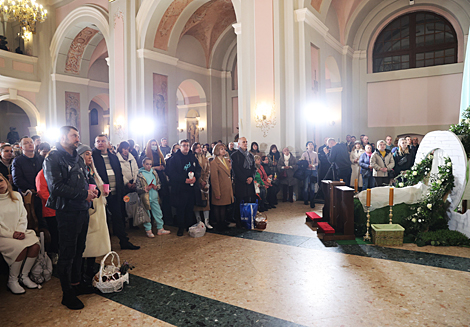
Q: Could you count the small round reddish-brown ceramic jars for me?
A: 0